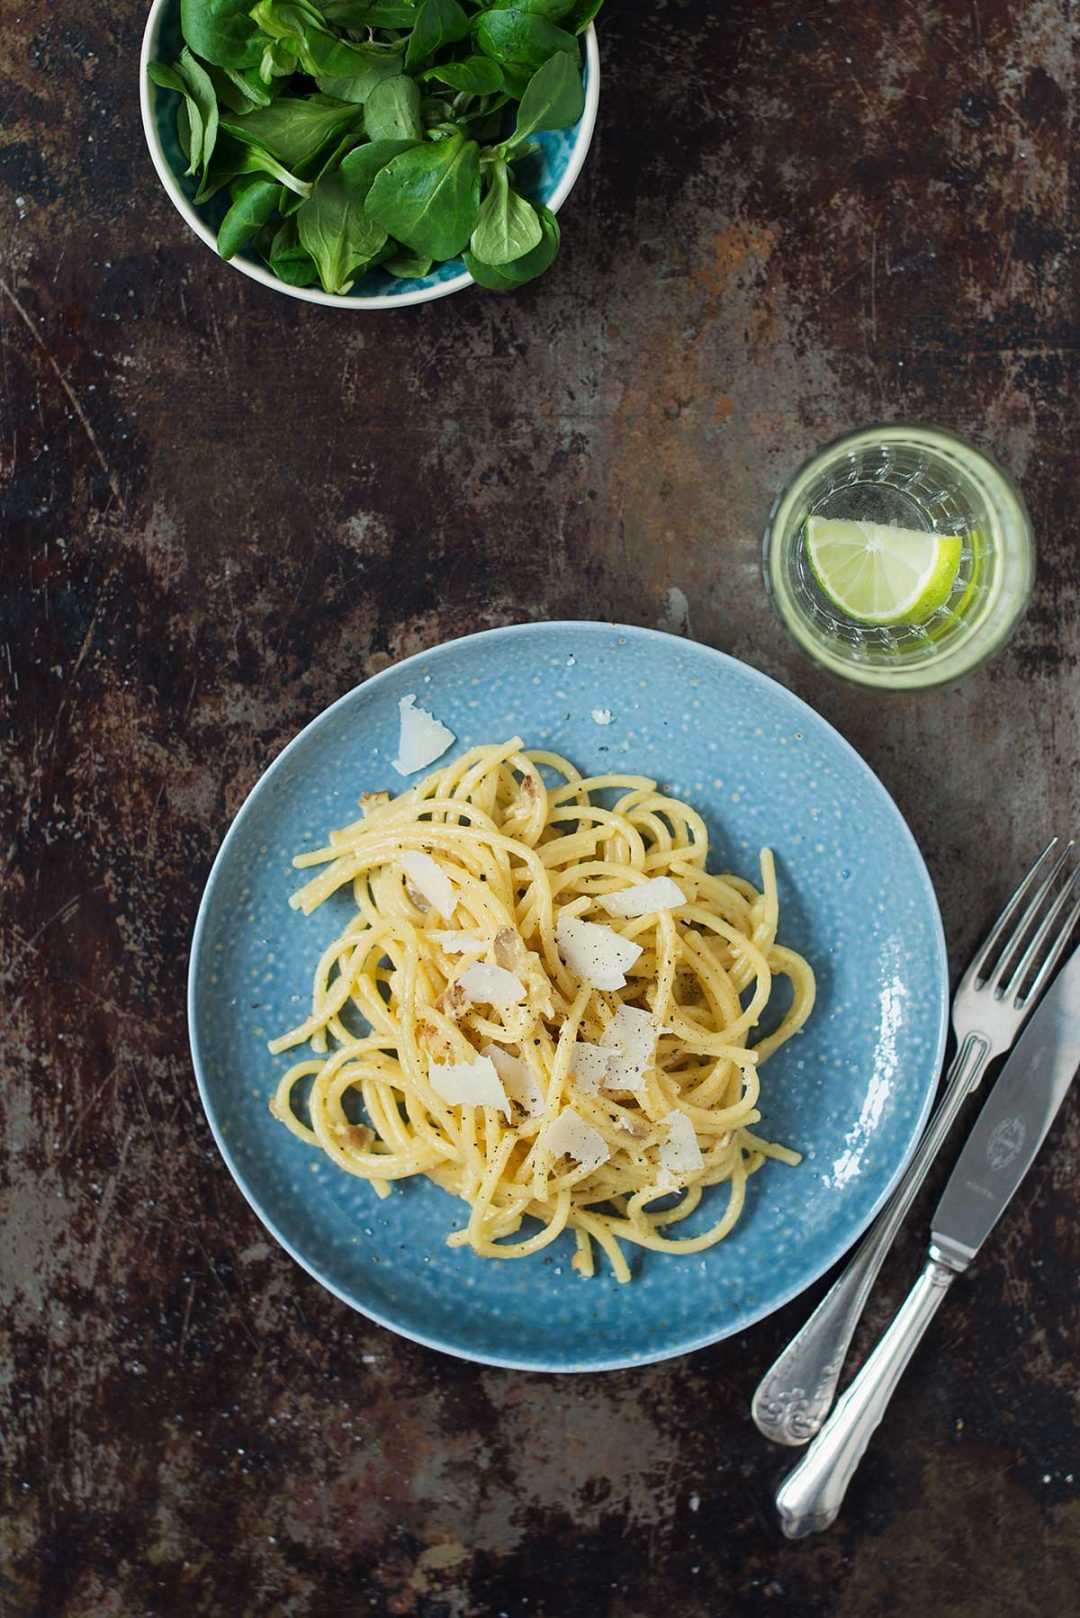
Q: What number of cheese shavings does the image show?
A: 12